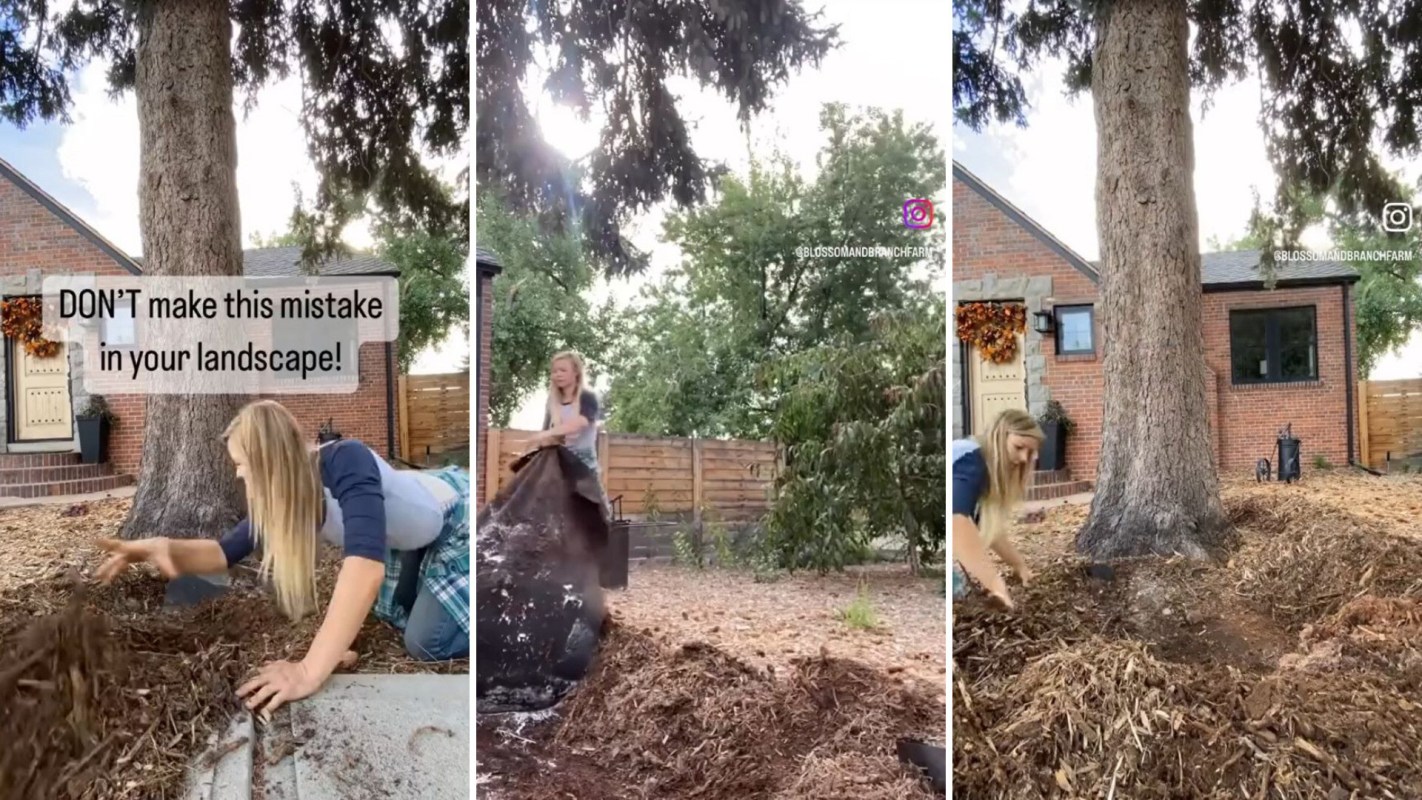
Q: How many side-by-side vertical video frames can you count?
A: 3